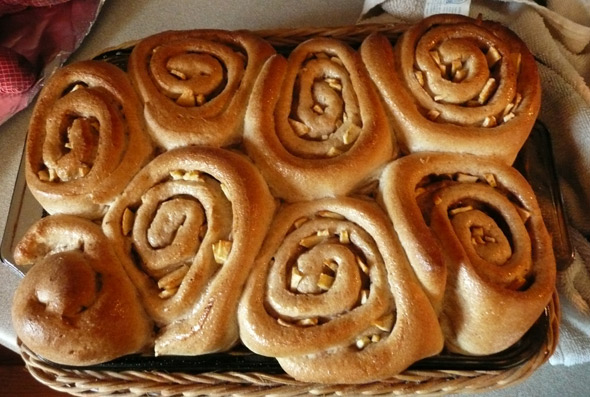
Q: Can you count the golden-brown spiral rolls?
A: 8